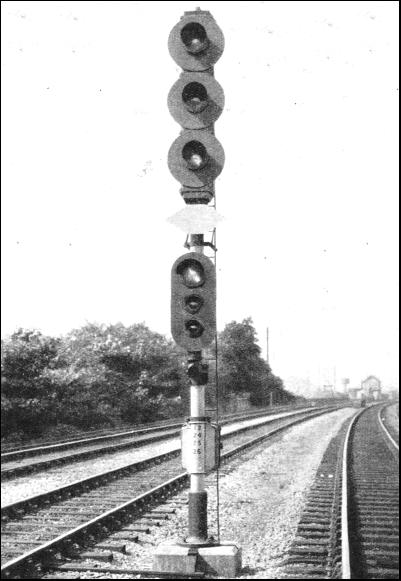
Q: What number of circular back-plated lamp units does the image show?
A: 3